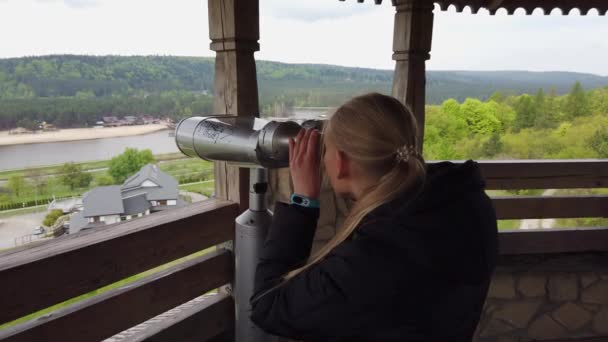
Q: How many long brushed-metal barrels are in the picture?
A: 1